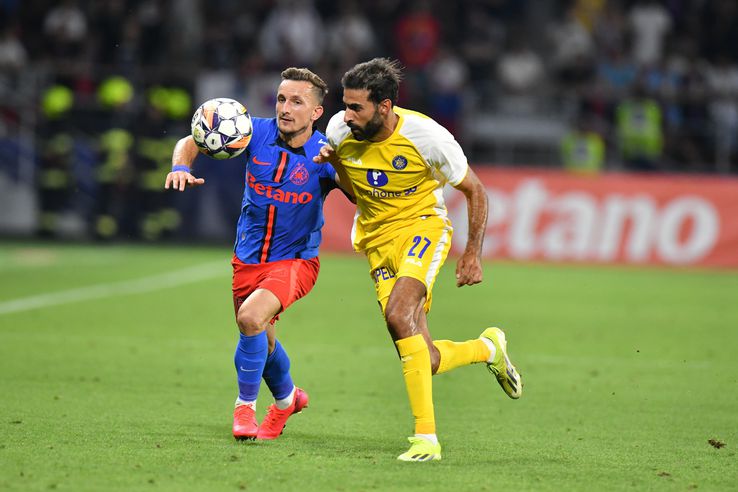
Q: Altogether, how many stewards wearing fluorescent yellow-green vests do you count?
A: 2